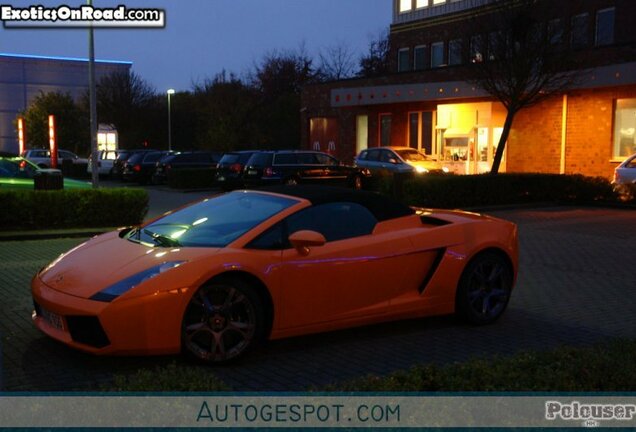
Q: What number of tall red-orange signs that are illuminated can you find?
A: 2